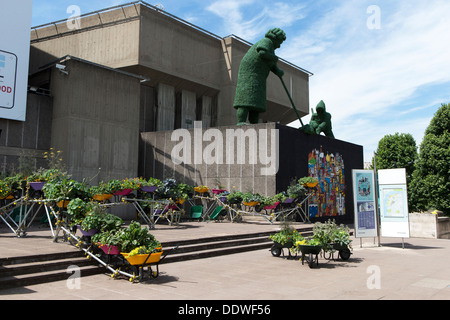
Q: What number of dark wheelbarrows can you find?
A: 3